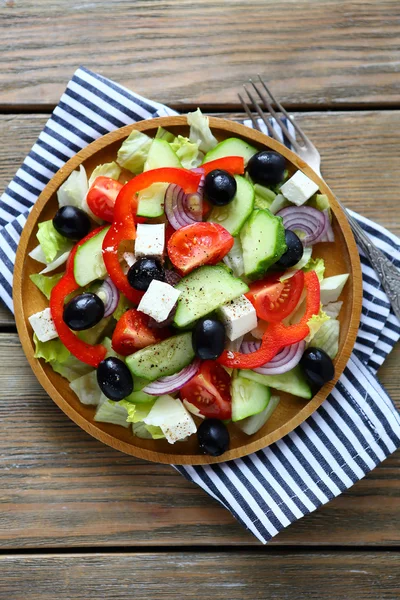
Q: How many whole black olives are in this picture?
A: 10